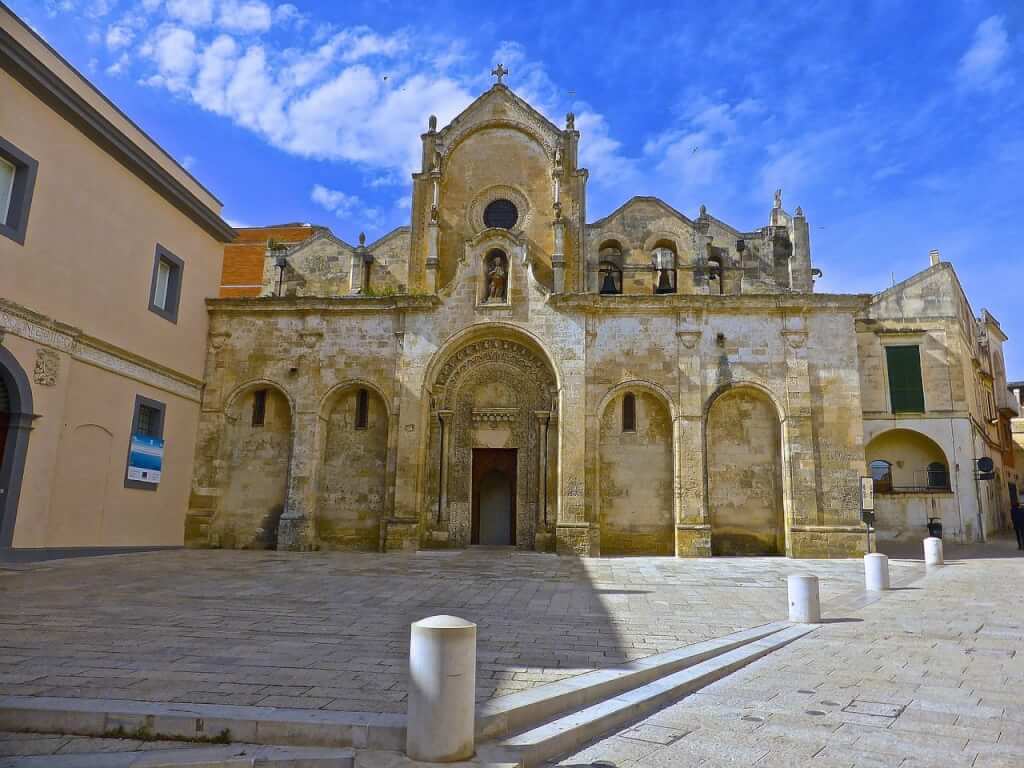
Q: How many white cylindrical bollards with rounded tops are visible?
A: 4